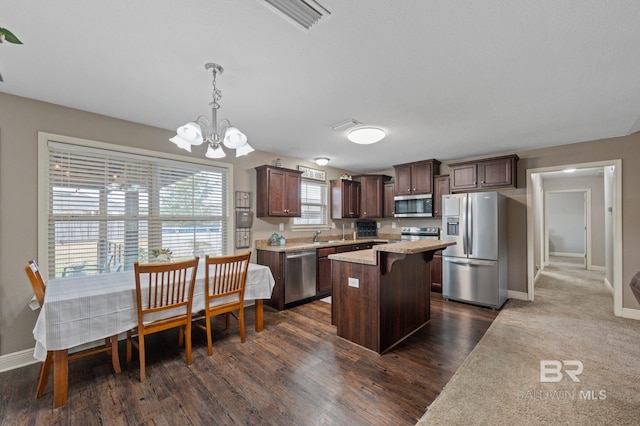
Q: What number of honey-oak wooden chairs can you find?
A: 3